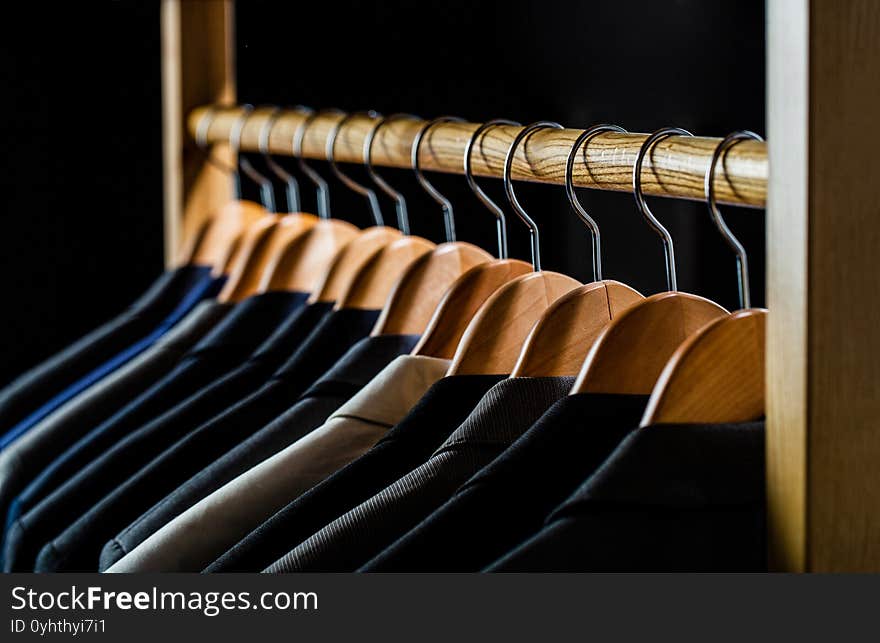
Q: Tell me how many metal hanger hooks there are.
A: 12